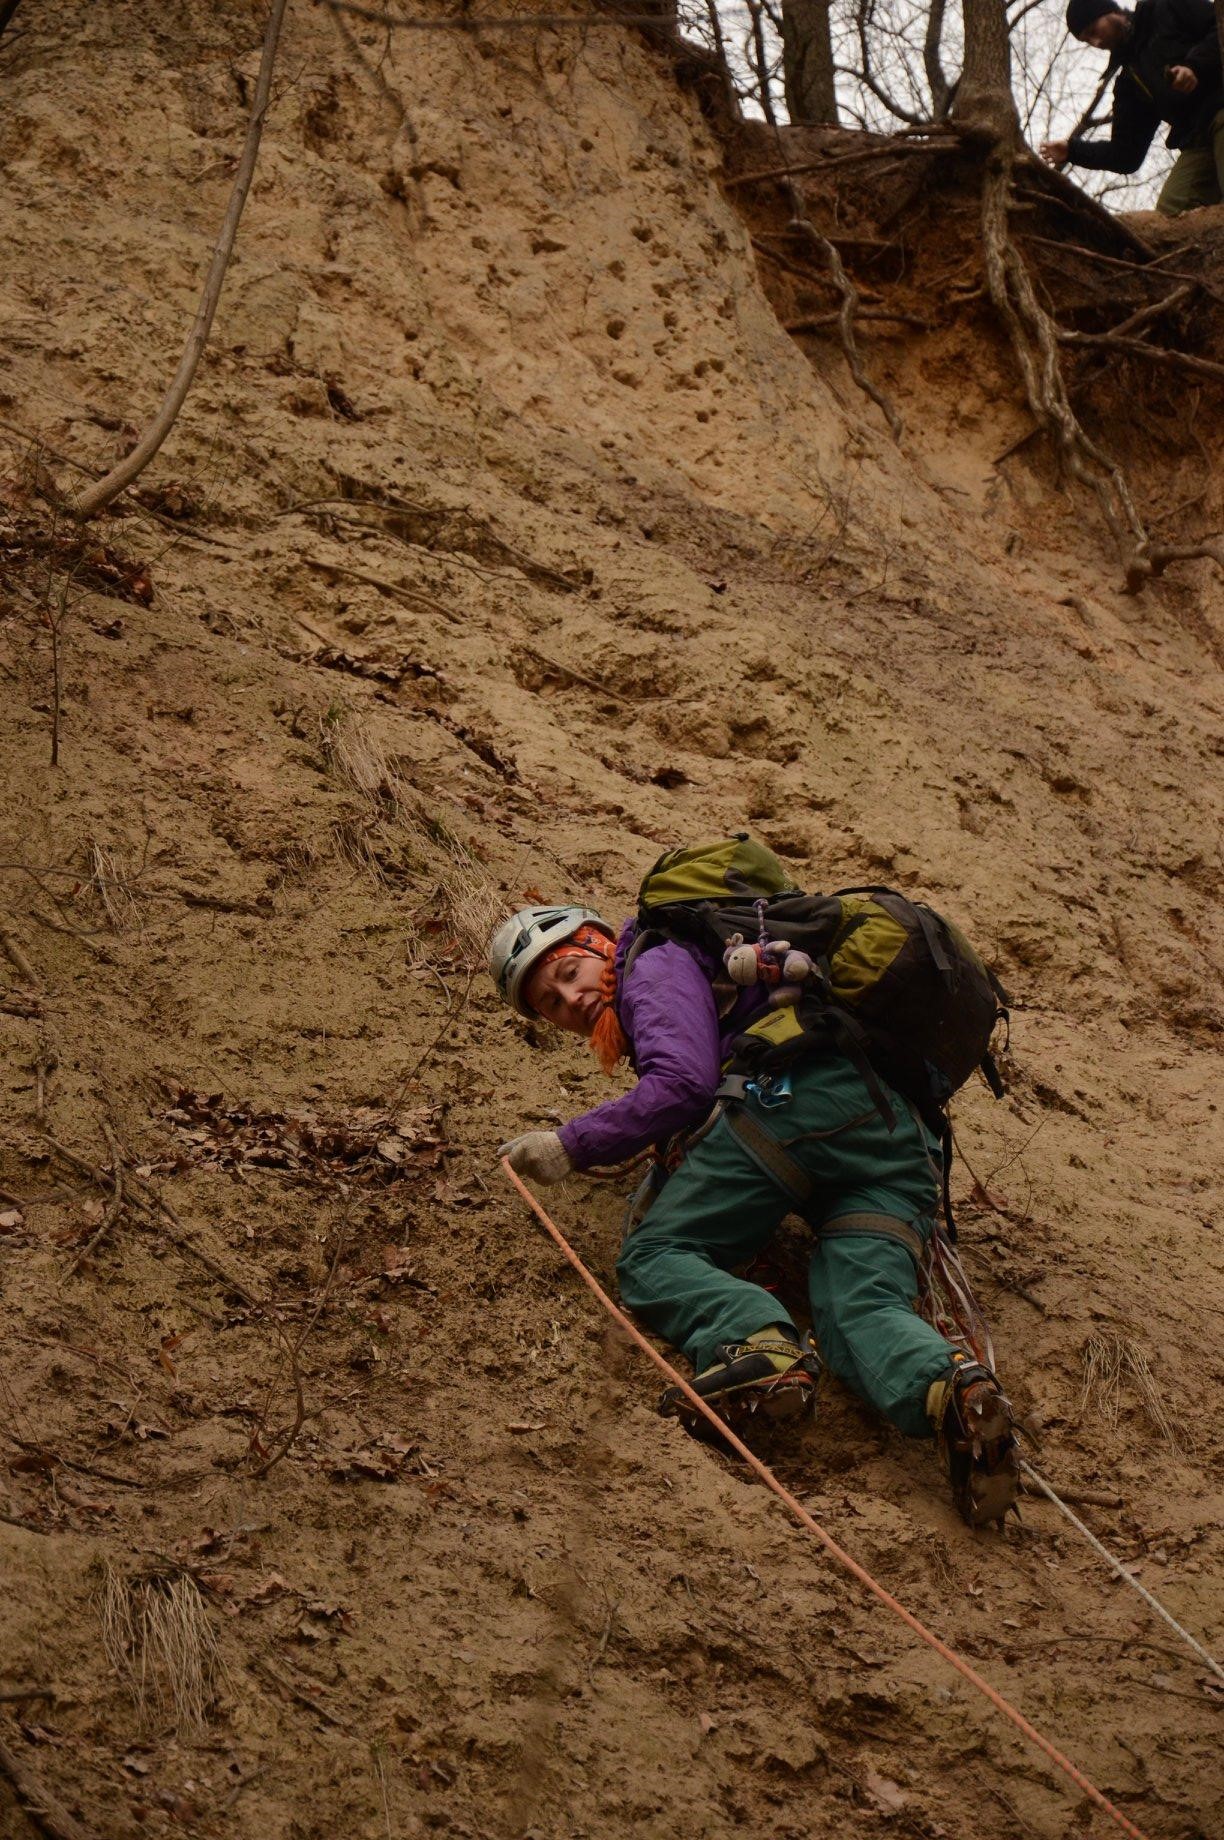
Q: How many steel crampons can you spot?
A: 2